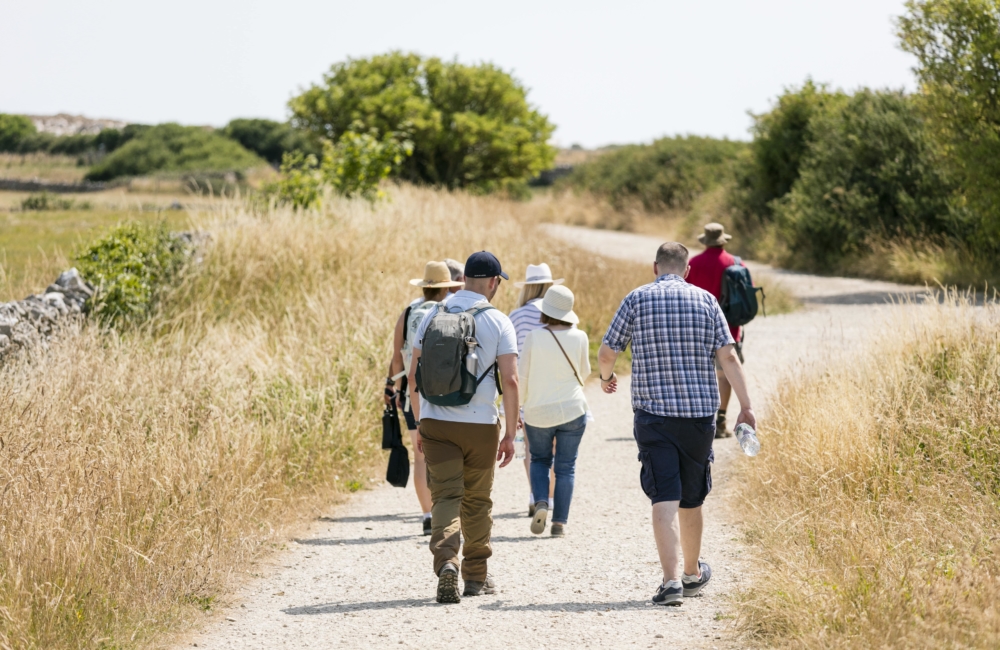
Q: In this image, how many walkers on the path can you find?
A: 7